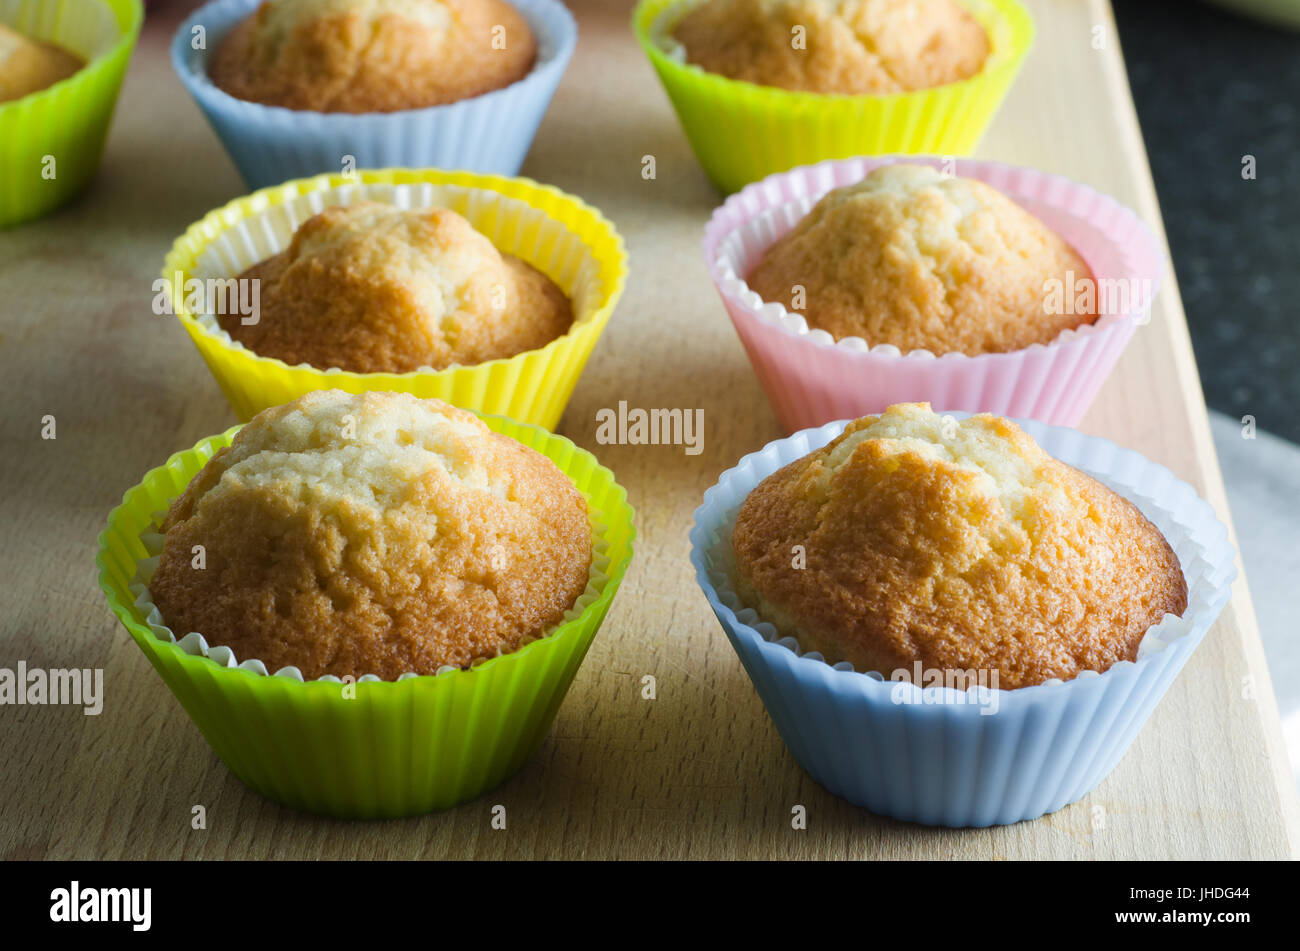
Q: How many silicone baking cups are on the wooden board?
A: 7